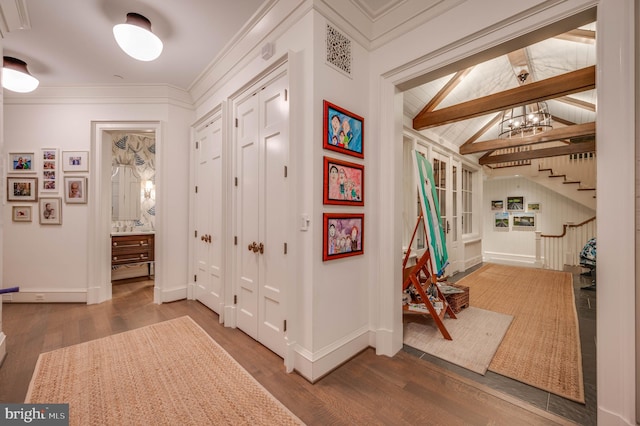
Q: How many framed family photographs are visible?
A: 7